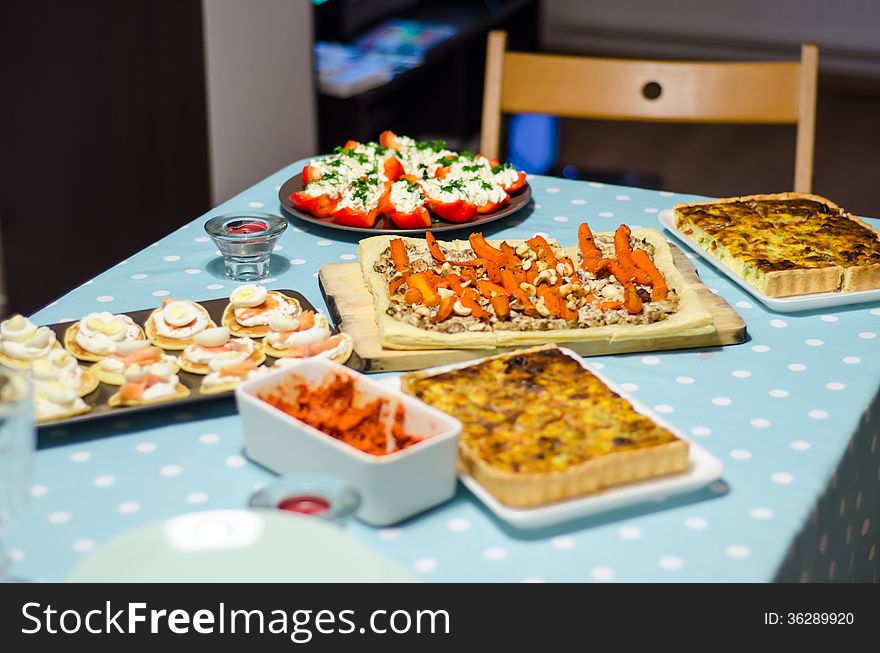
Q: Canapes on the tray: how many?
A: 12